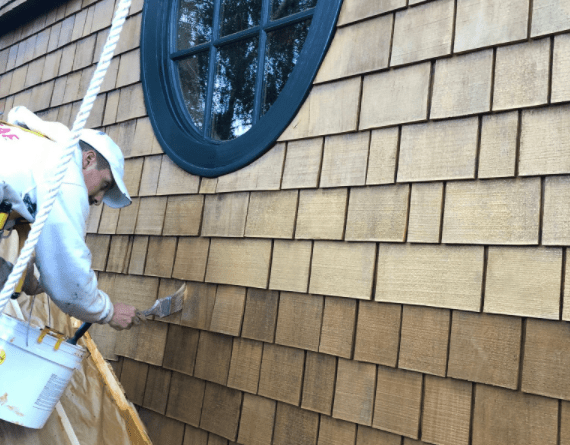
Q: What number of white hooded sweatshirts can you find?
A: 1